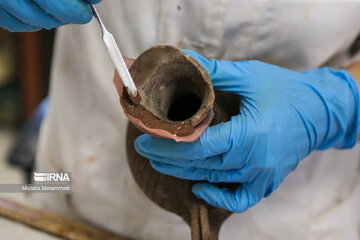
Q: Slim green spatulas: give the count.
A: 0